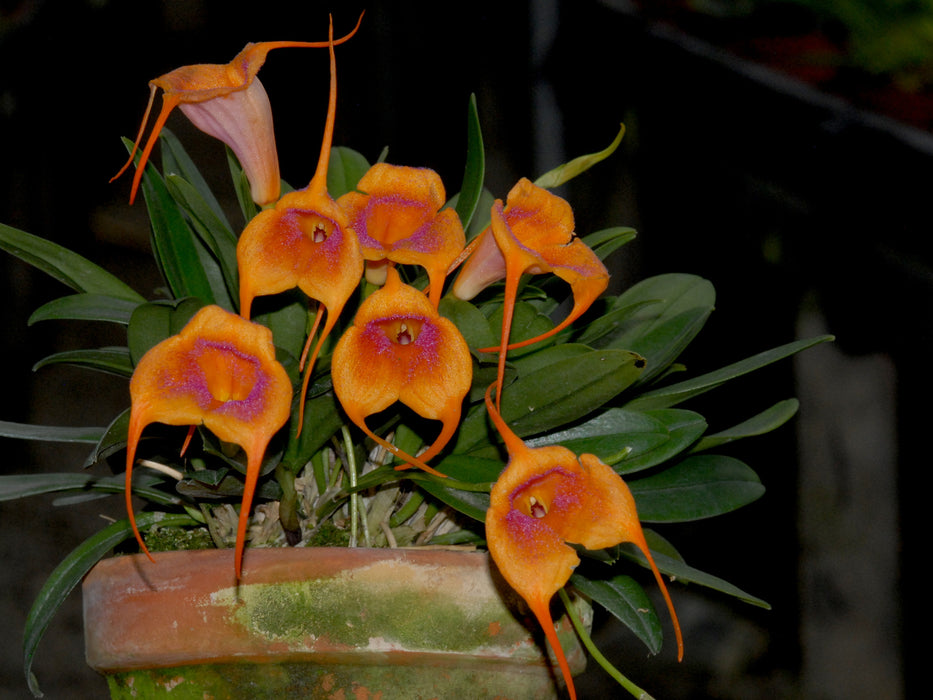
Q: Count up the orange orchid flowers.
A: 7